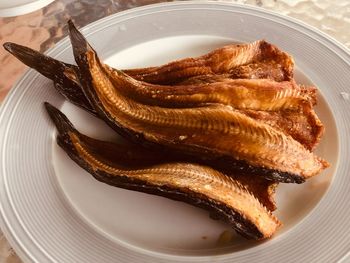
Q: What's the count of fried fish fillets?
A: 3